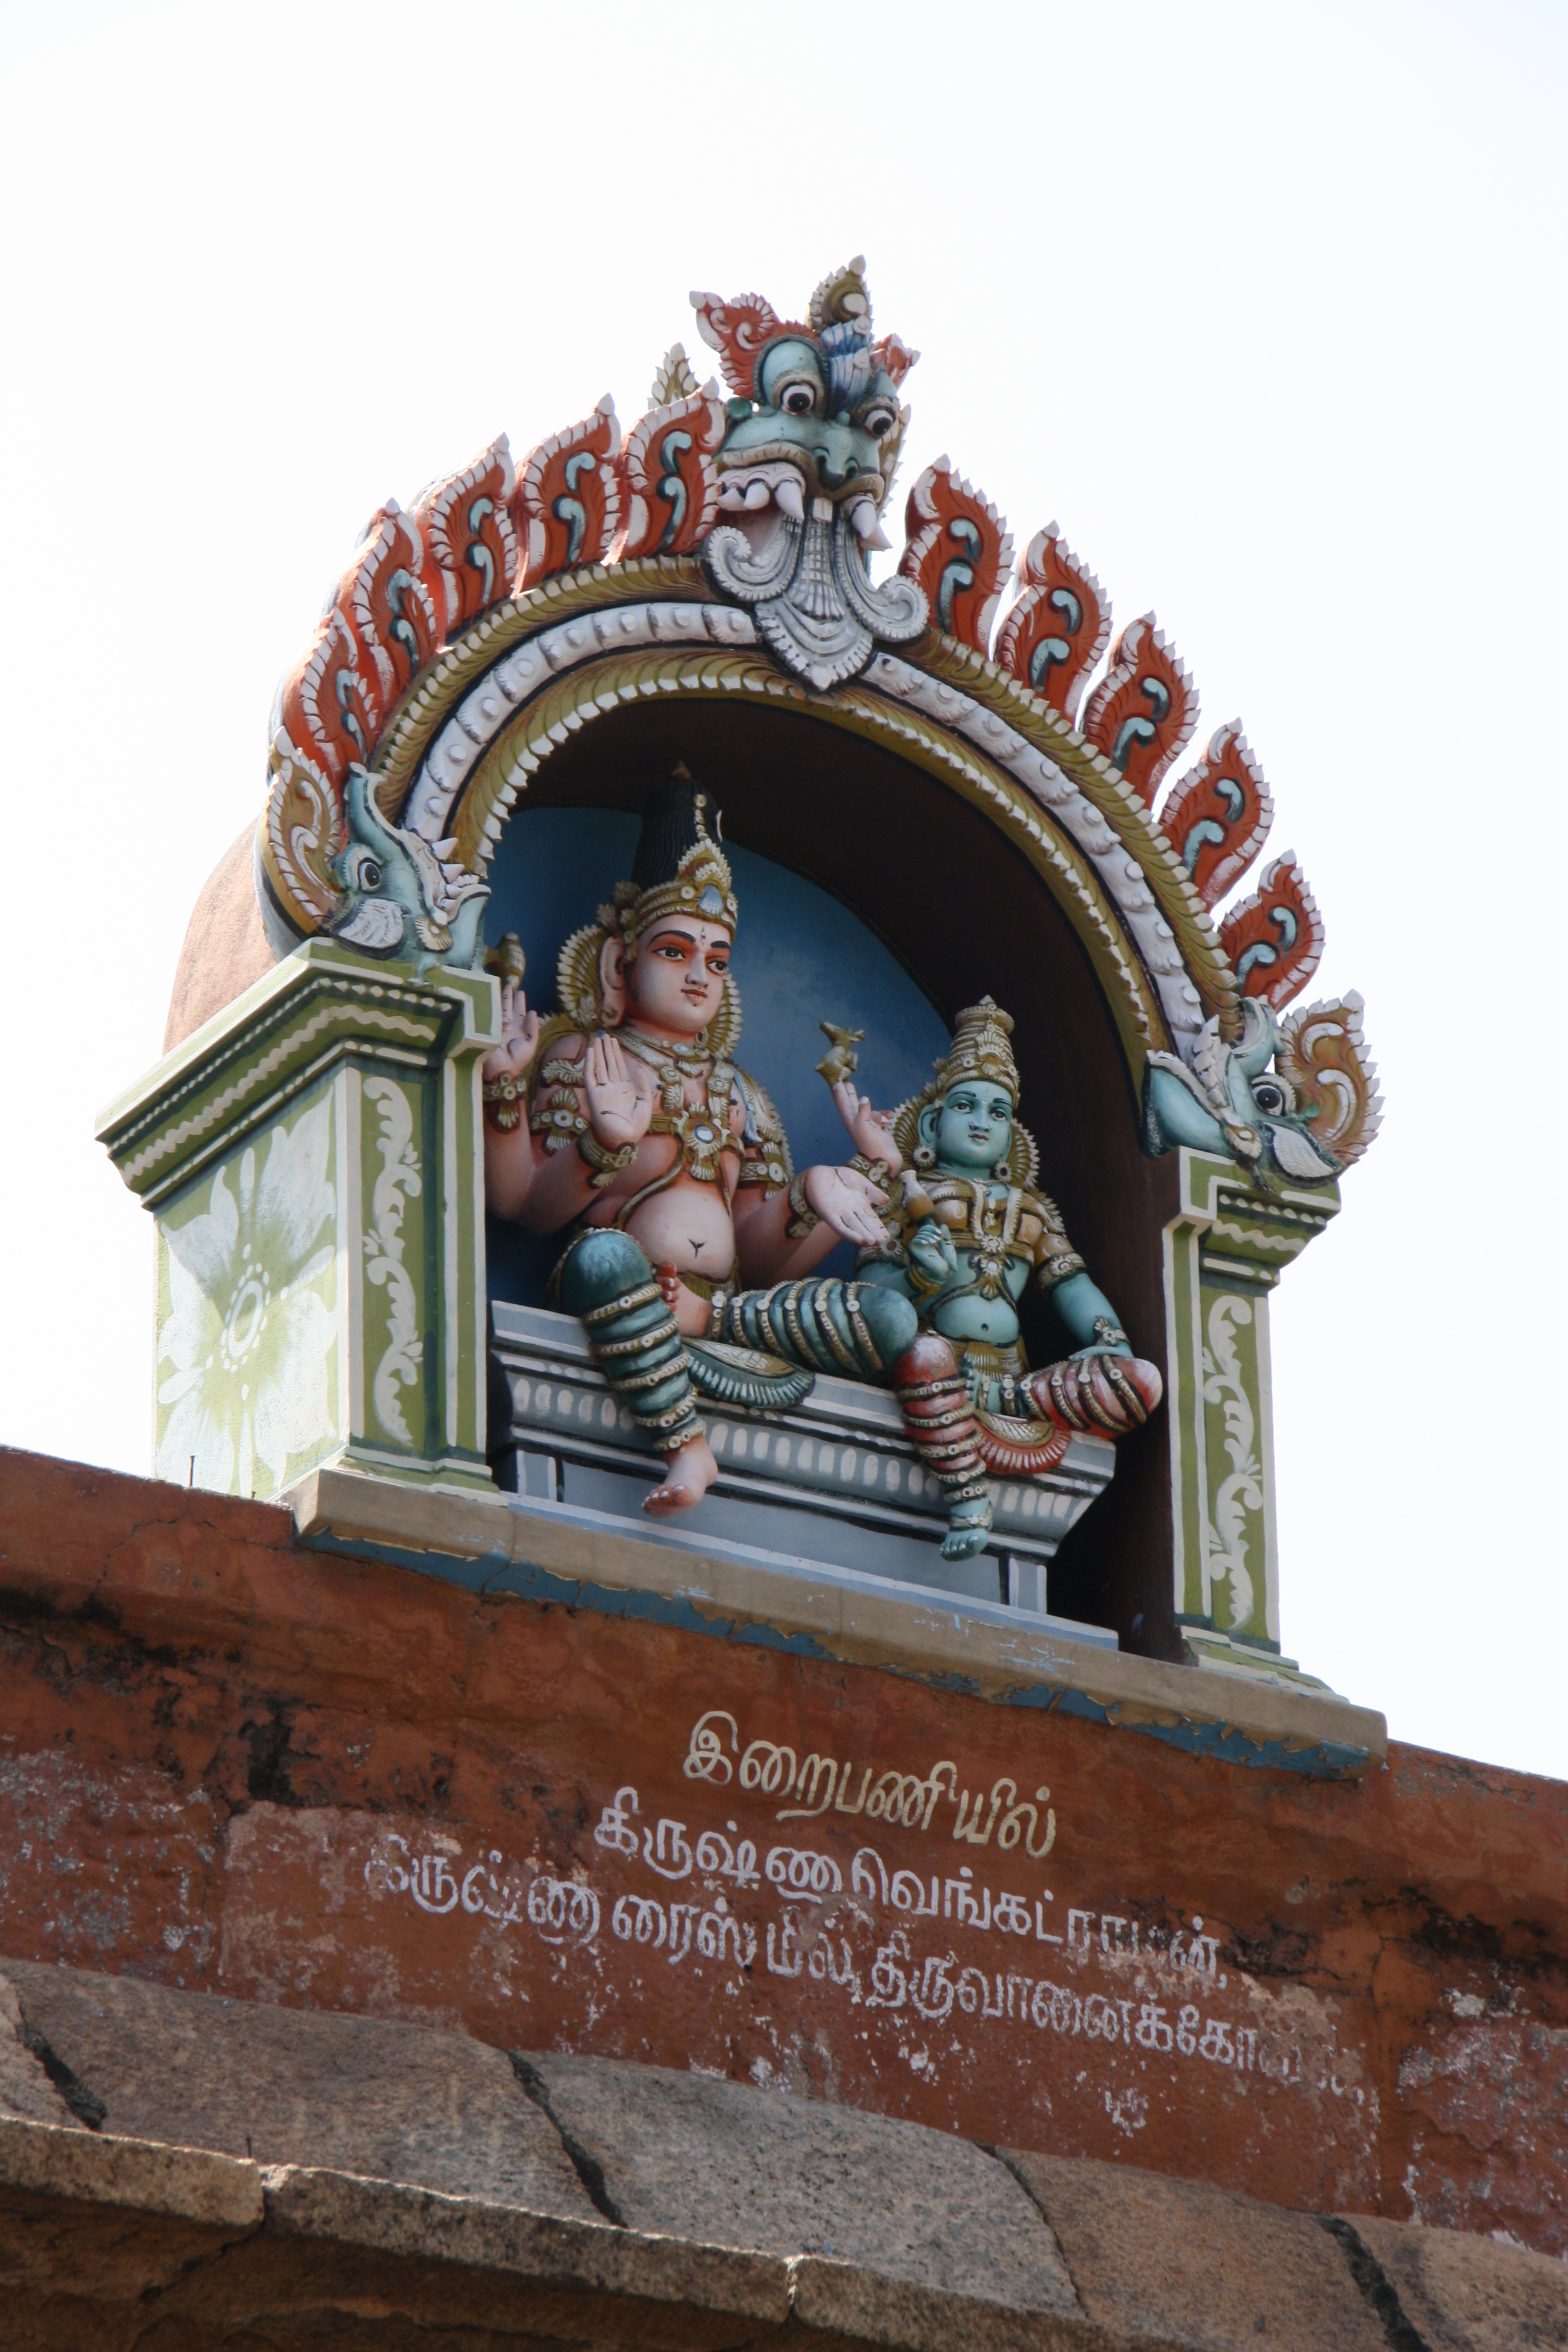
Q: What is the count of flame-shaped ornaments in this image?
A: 10